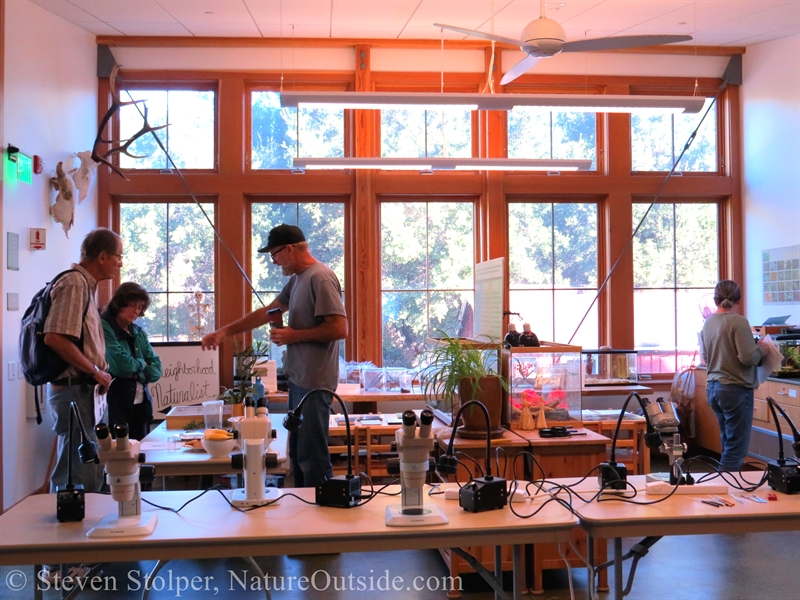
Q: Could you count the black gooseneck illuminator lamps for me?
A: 5